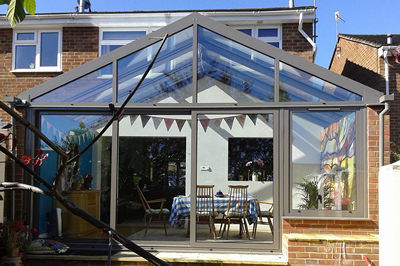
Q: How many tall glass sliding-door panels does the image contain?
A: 3